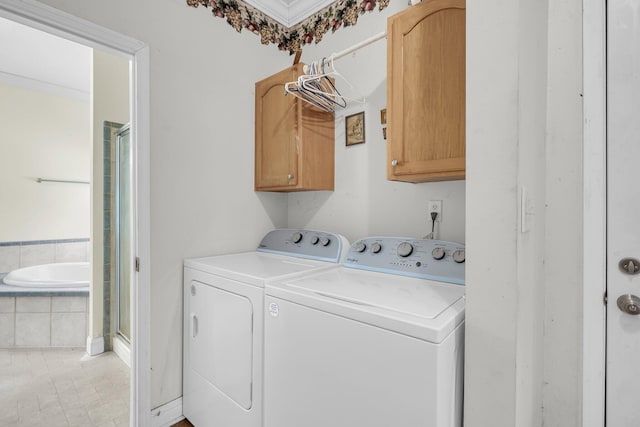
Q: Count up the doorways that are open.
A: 1